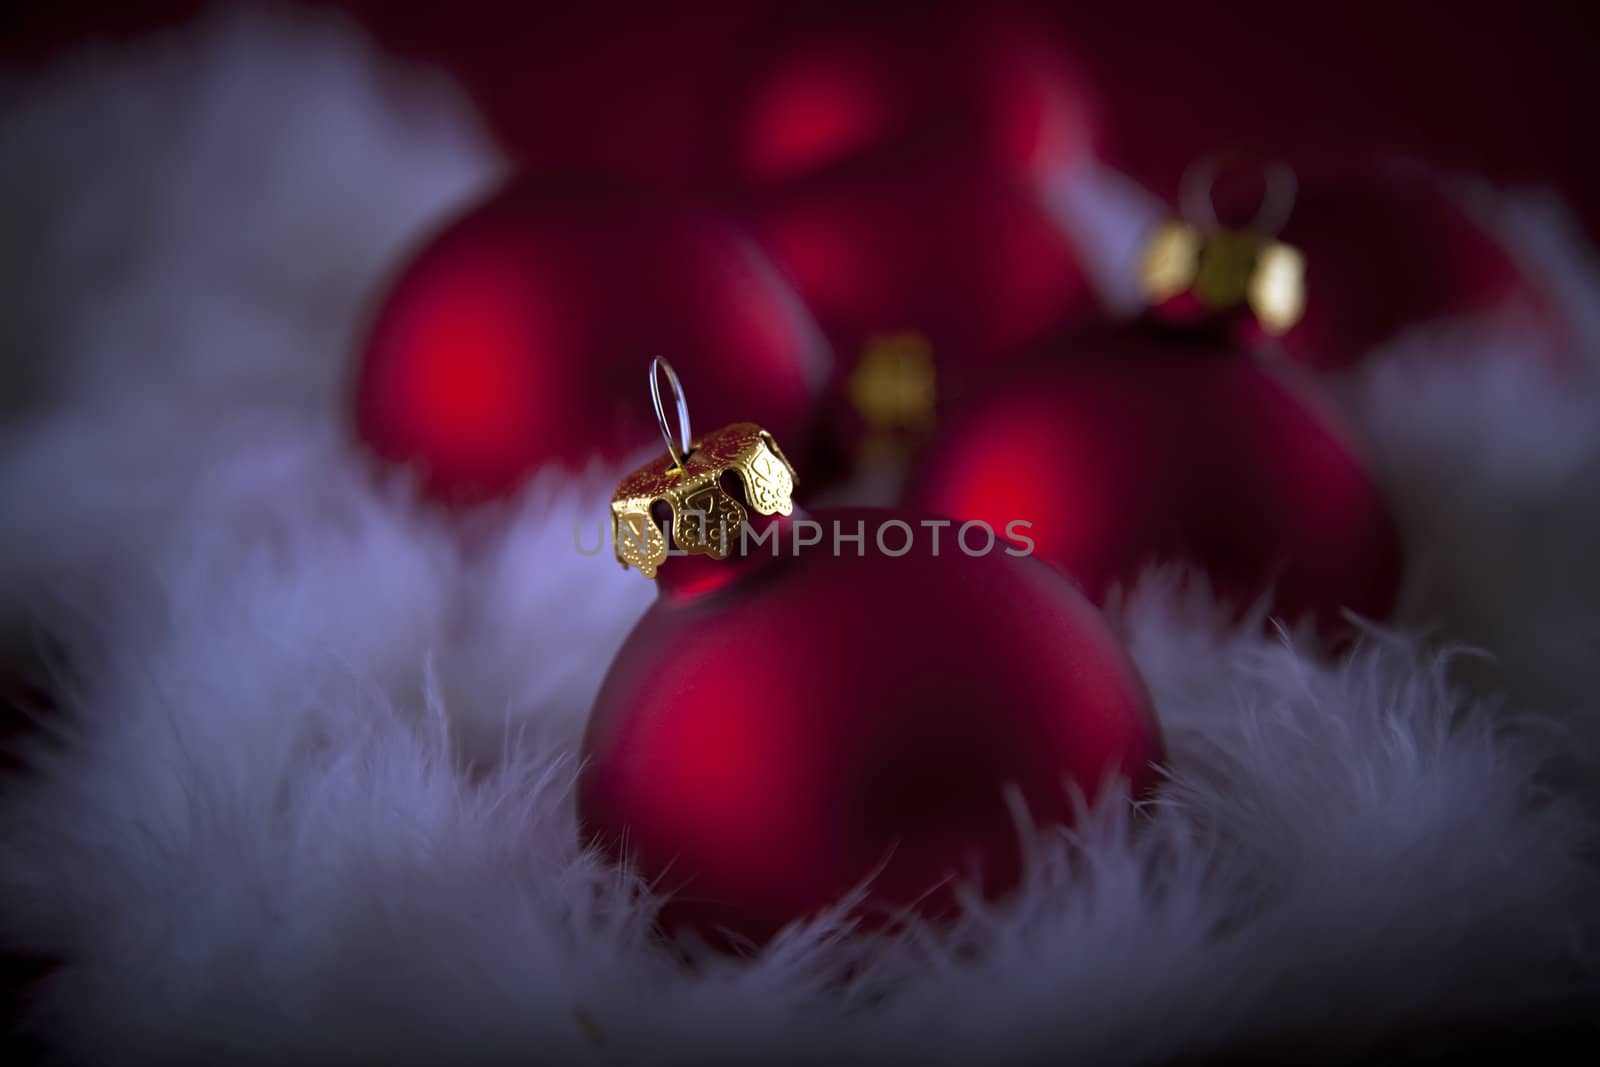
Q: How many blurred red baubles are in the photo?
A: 5